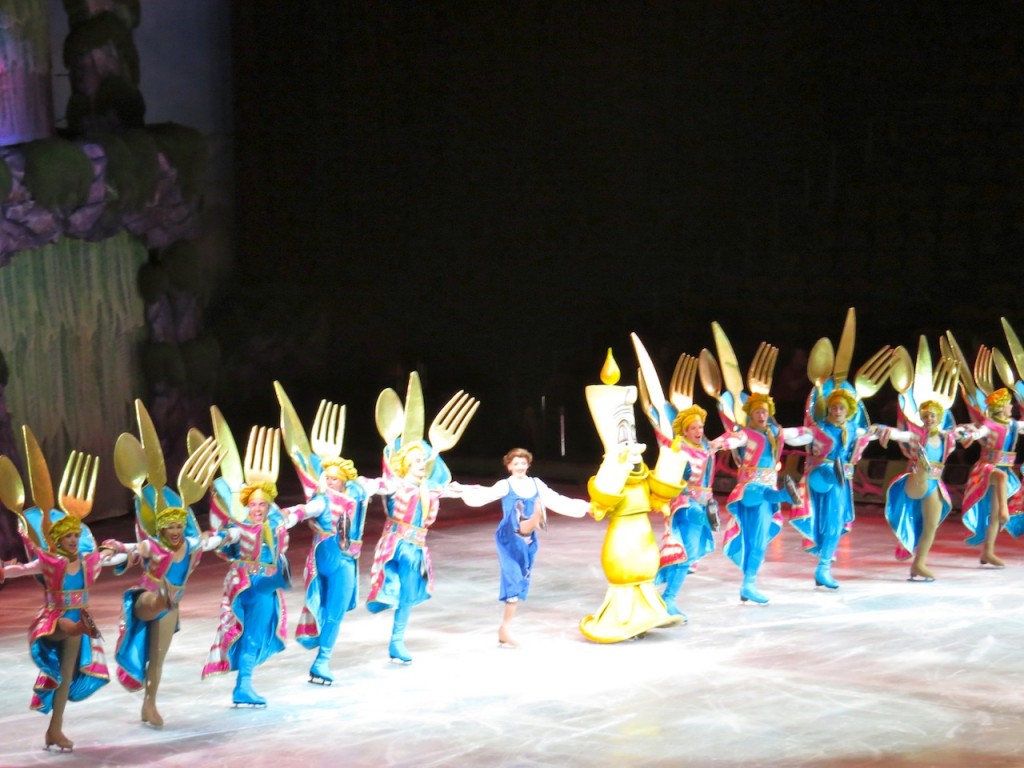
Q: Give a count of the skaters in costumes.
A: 12